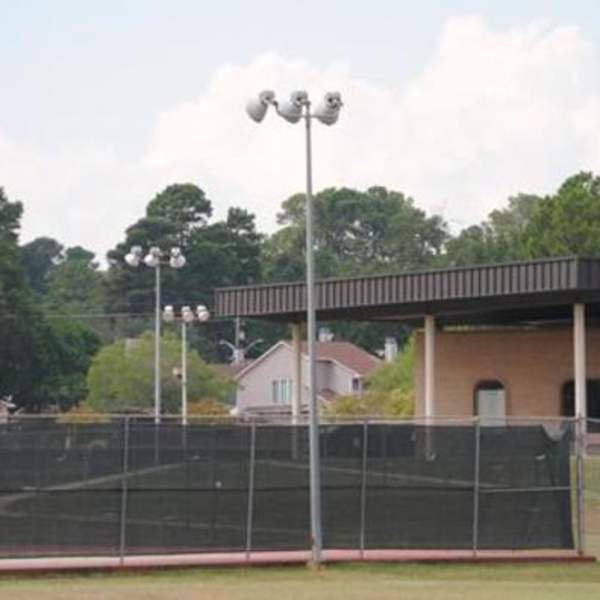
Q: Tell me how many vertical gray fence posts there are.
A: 5